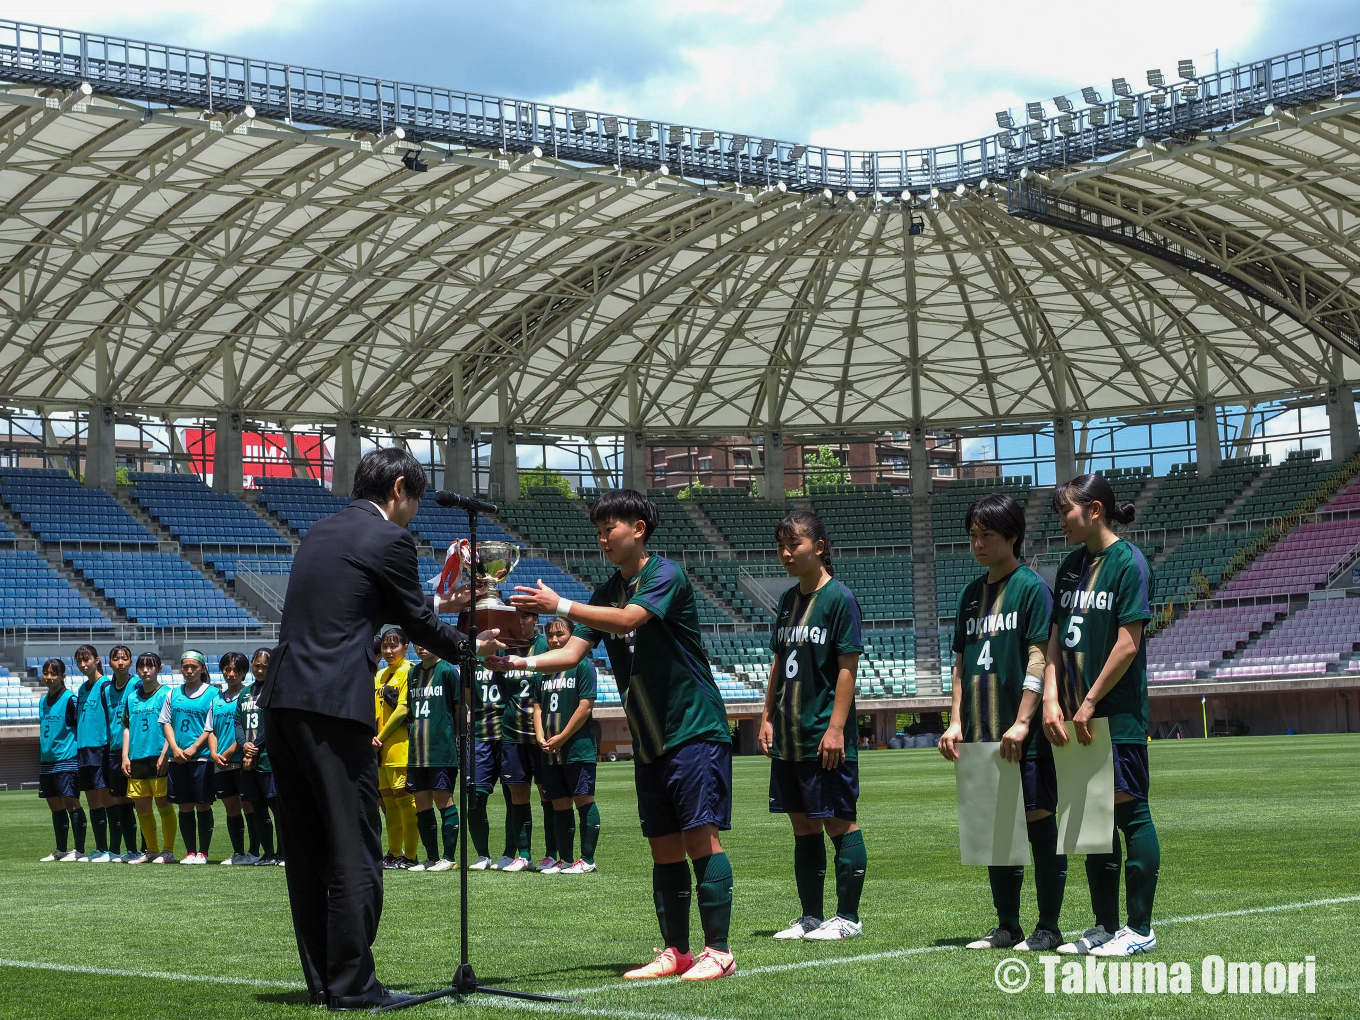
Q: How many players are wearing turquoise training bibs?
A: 6